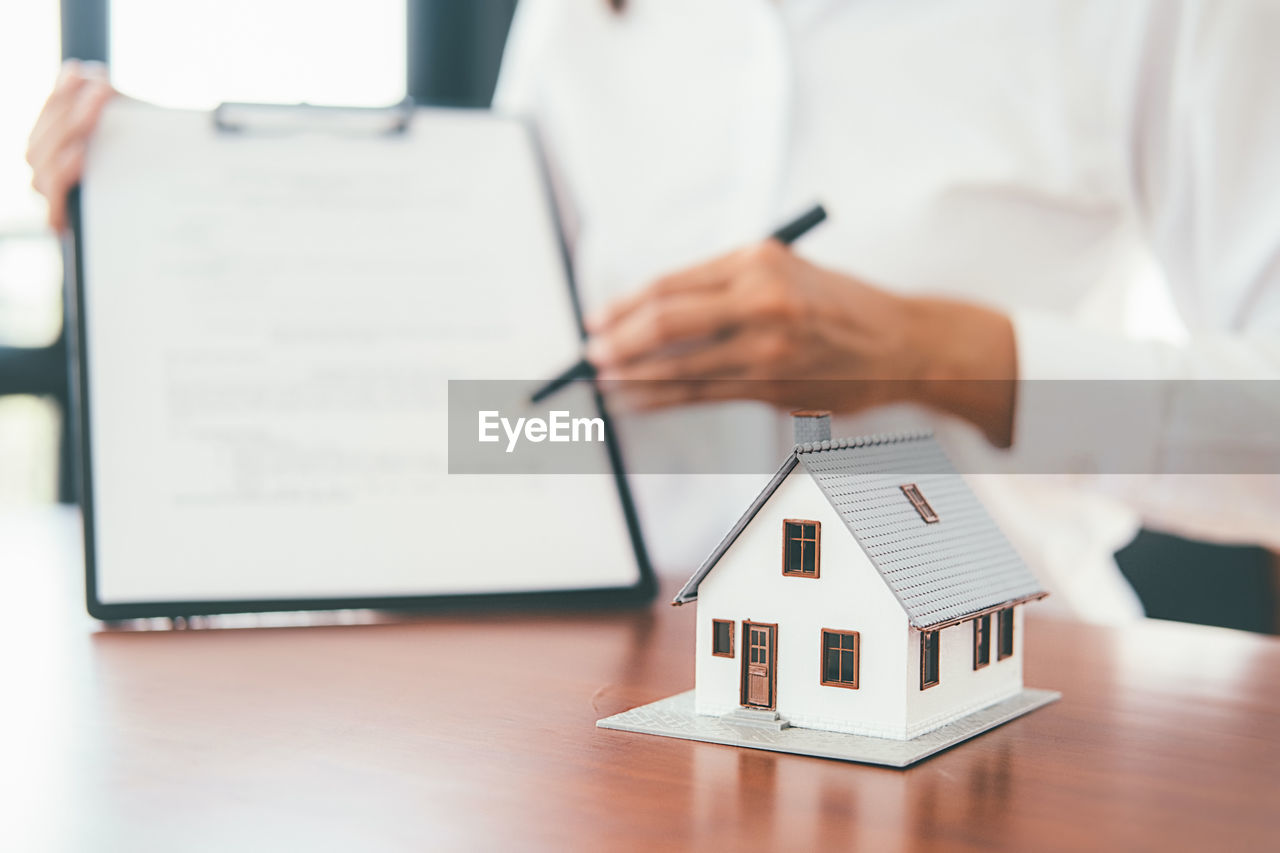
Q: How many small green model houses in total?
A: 0